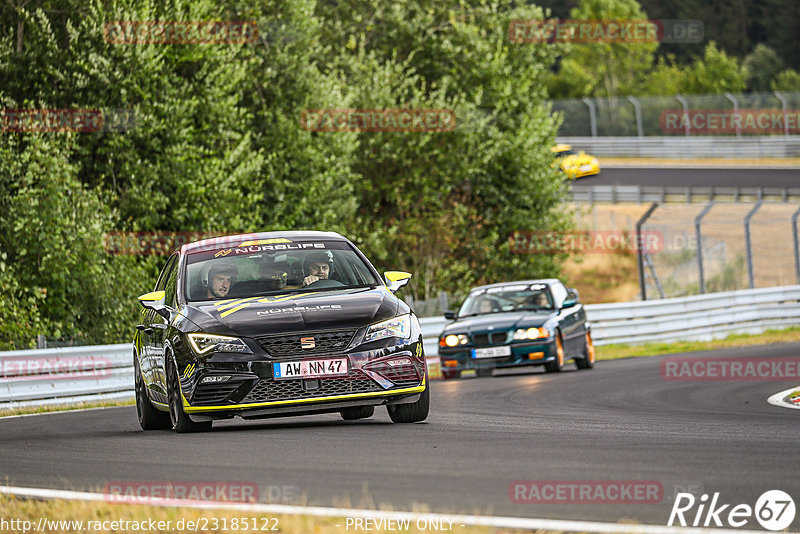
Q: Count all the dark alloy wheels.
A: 2